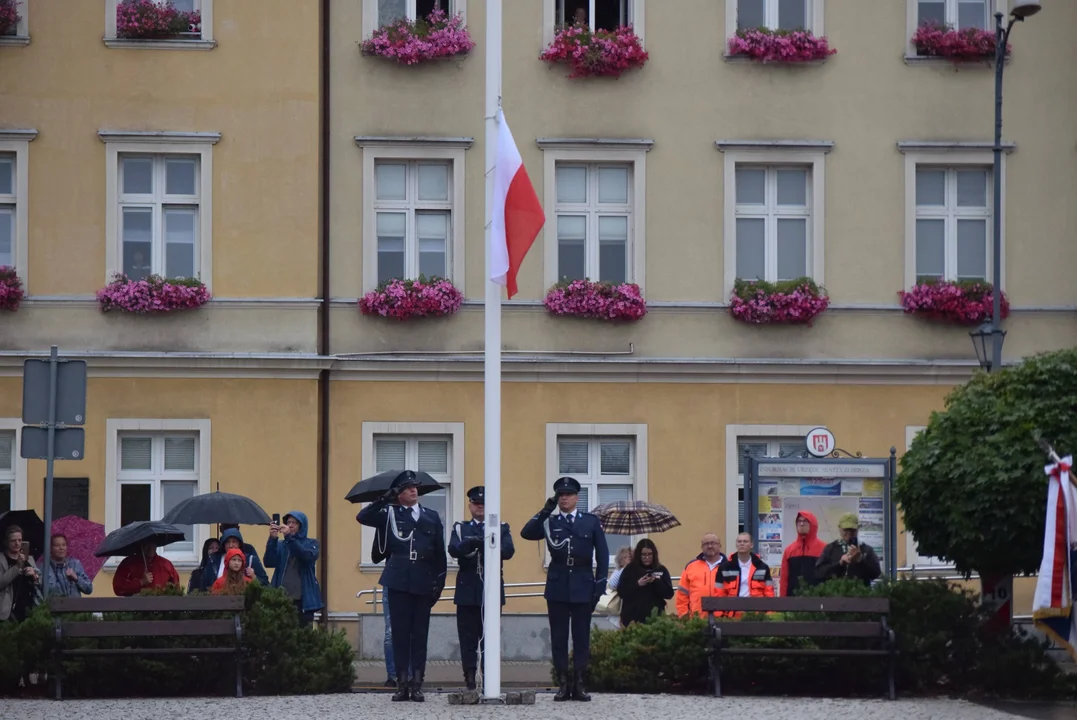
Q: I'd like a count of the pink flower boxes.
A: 12